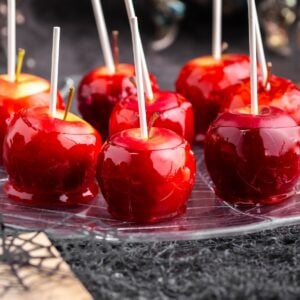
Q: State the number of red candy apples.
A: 8